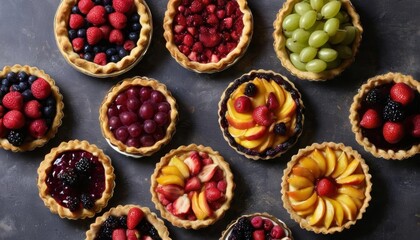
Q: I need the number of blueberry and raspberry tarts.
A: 2